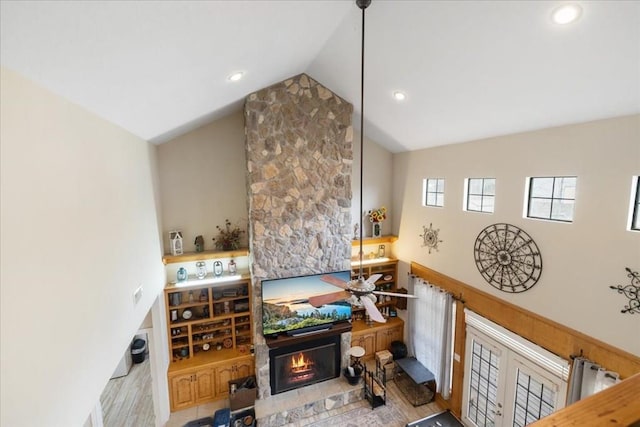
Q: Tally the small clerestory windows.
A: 4